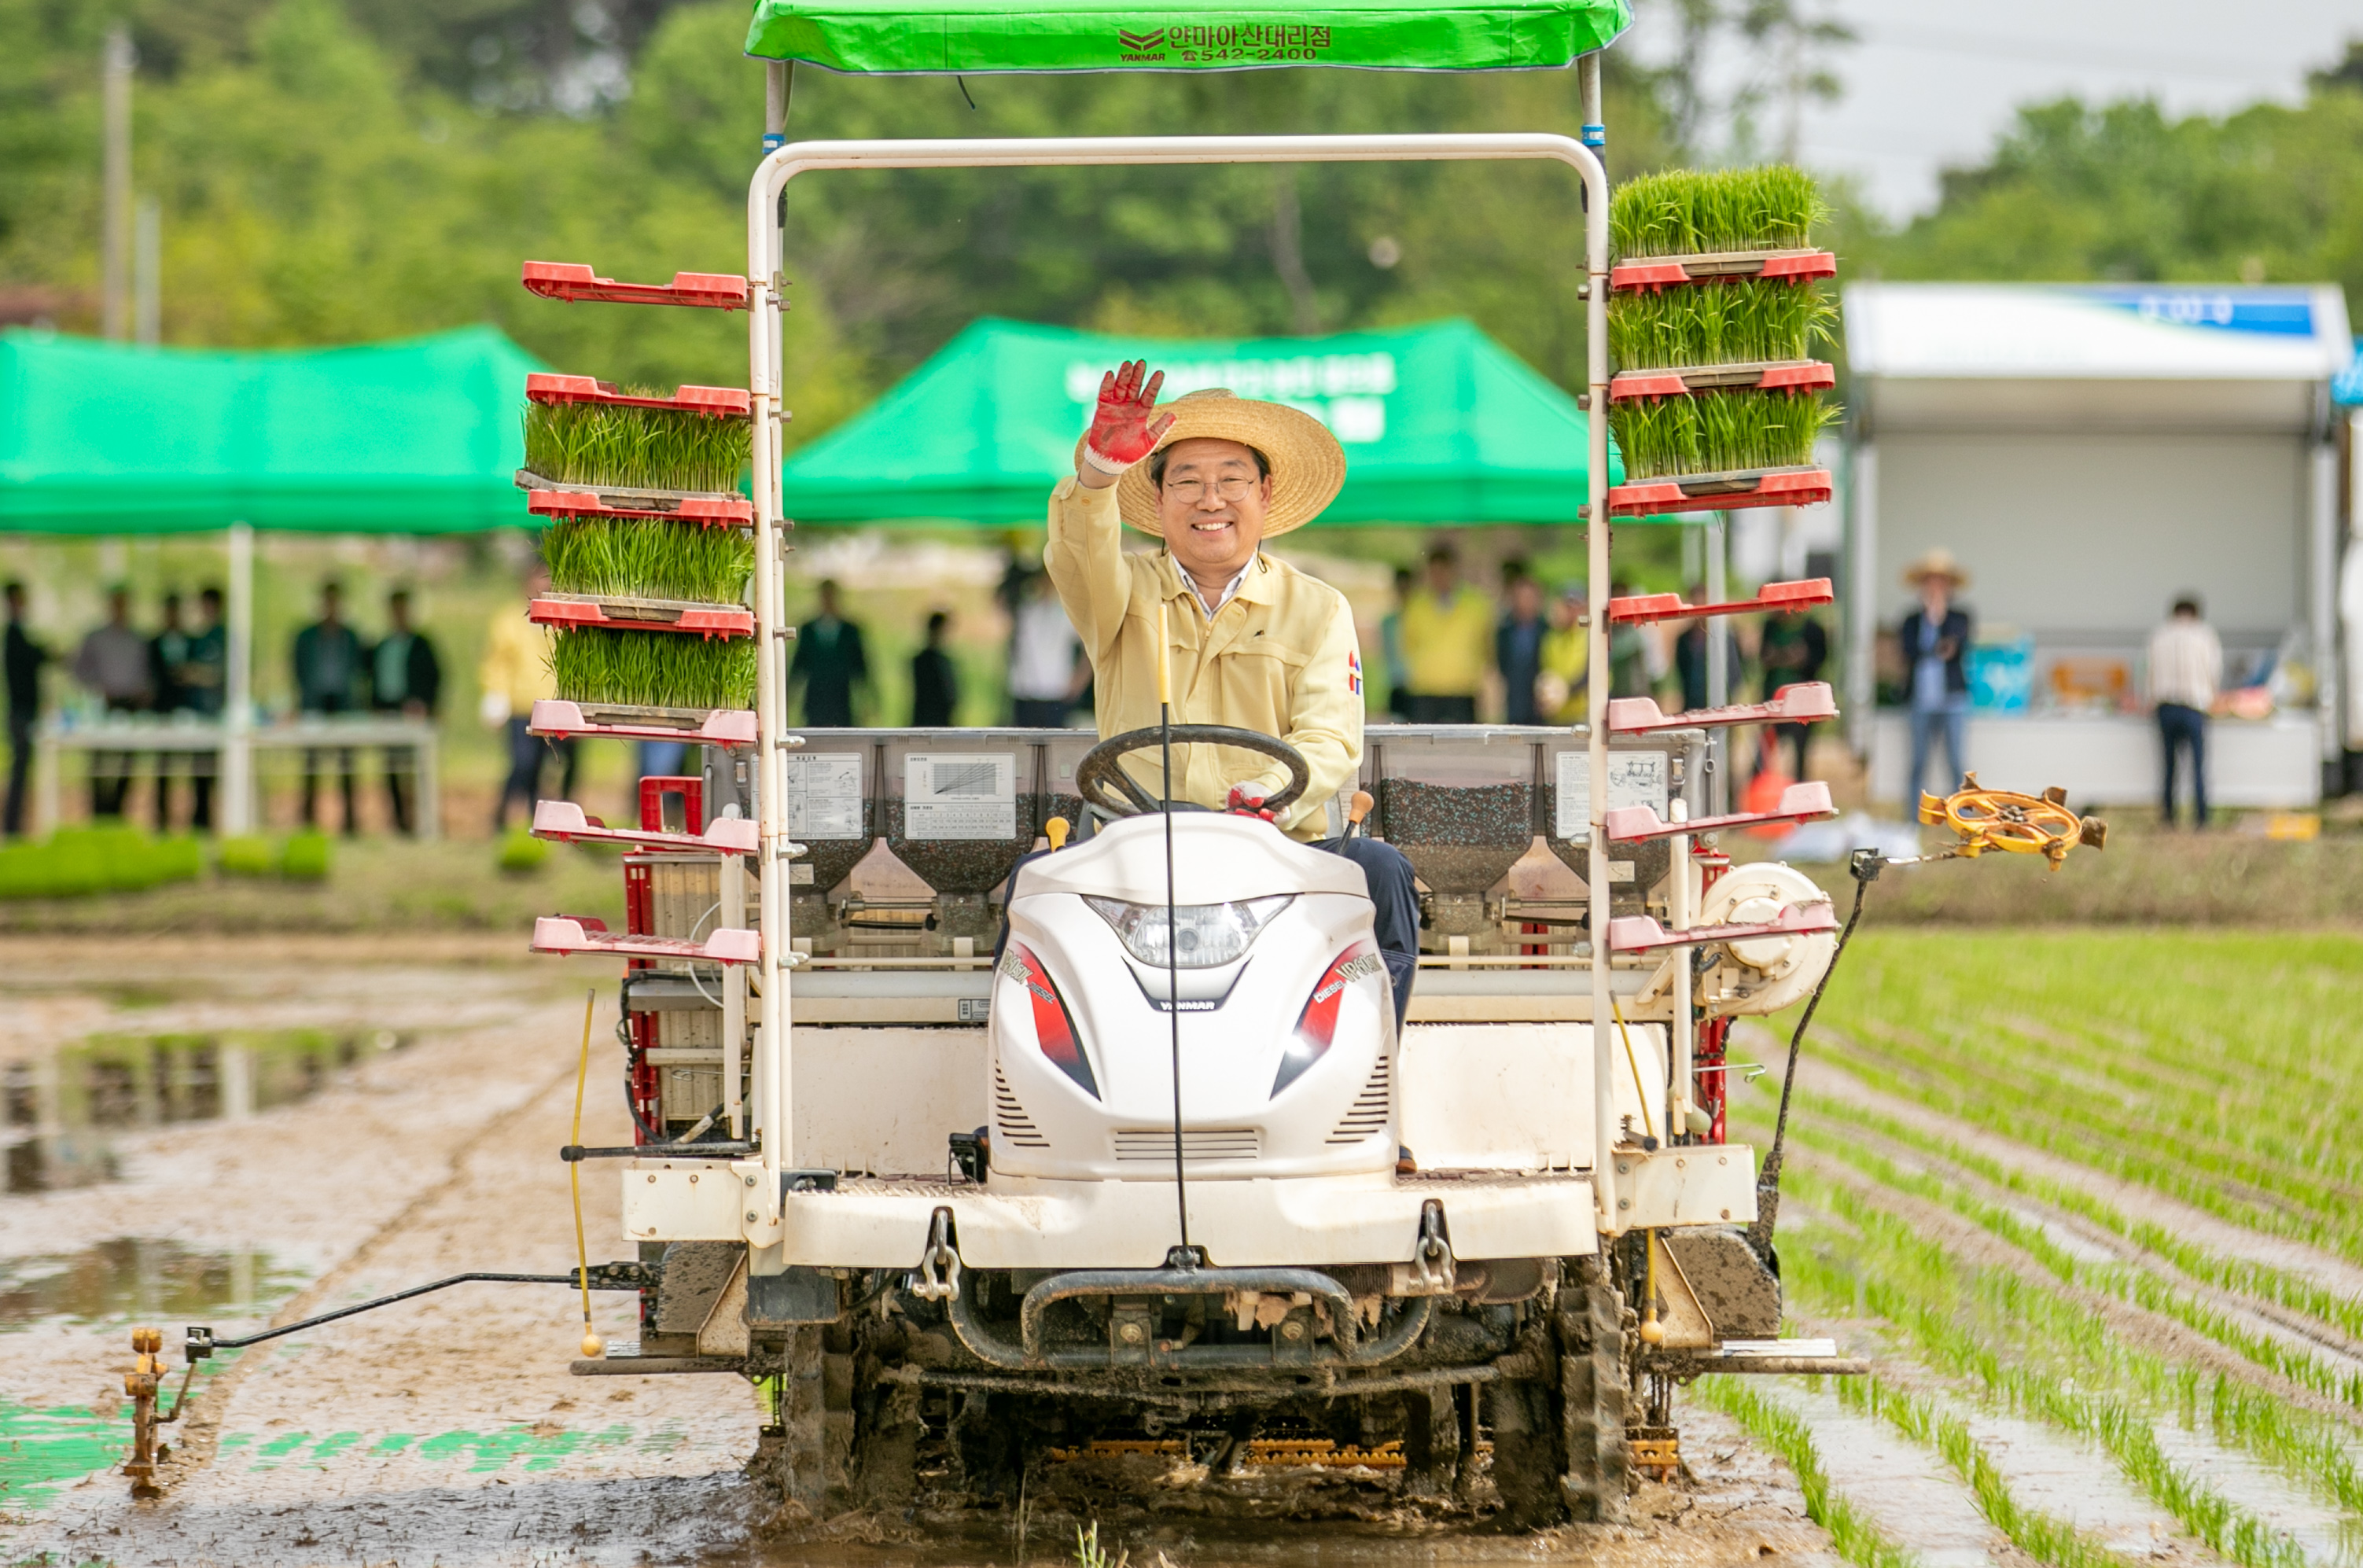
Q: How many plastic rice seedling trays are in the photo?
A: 14